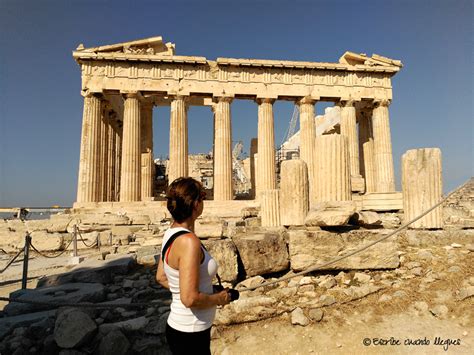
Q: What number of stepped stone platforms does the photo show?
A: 1